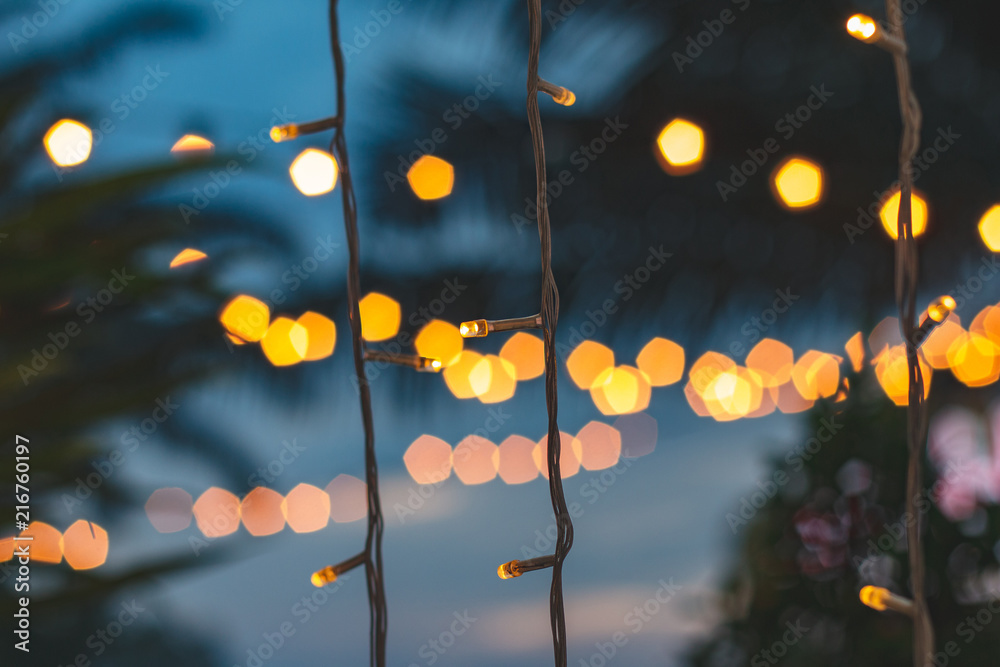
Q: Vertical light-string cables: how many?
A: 3